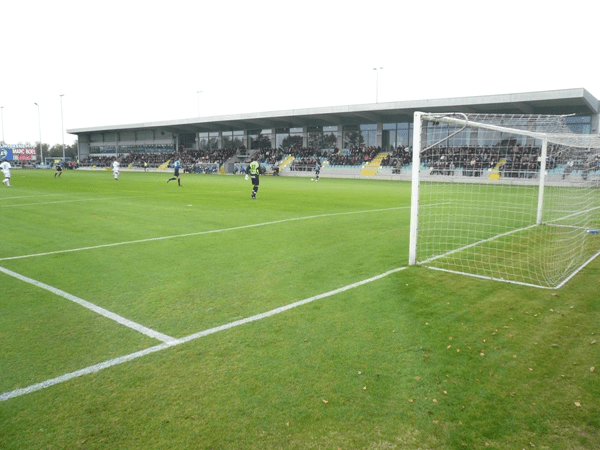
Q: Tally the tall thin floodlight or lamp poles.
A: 5